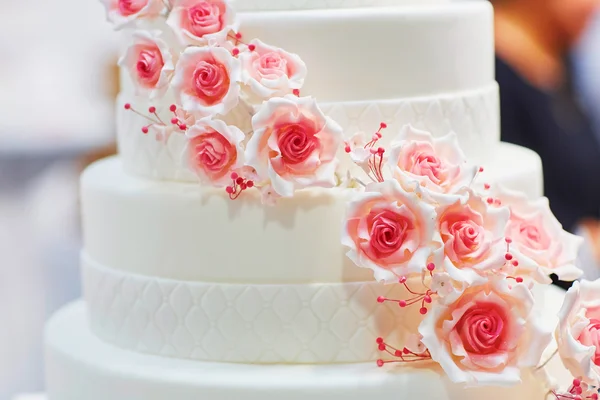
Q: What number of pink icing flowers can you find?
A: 13